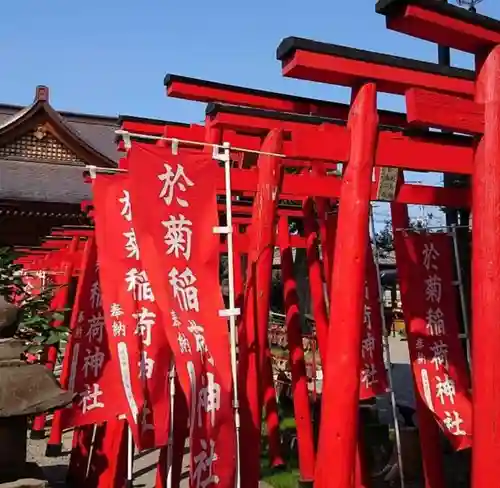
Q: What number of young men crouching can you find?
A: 0